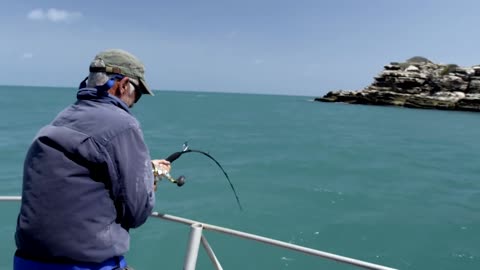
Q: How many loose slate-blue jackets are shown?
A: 1